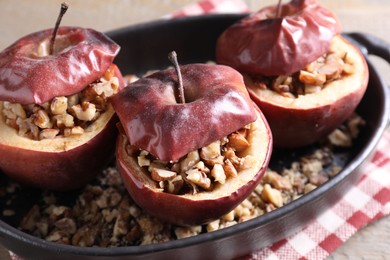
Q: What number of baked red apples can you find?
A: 3